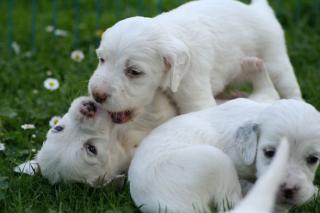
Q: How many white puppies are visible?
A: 3